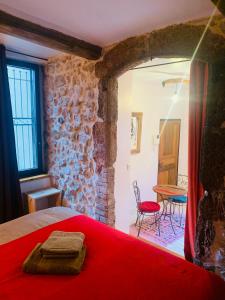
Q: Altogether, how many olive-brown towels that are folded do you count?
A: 2